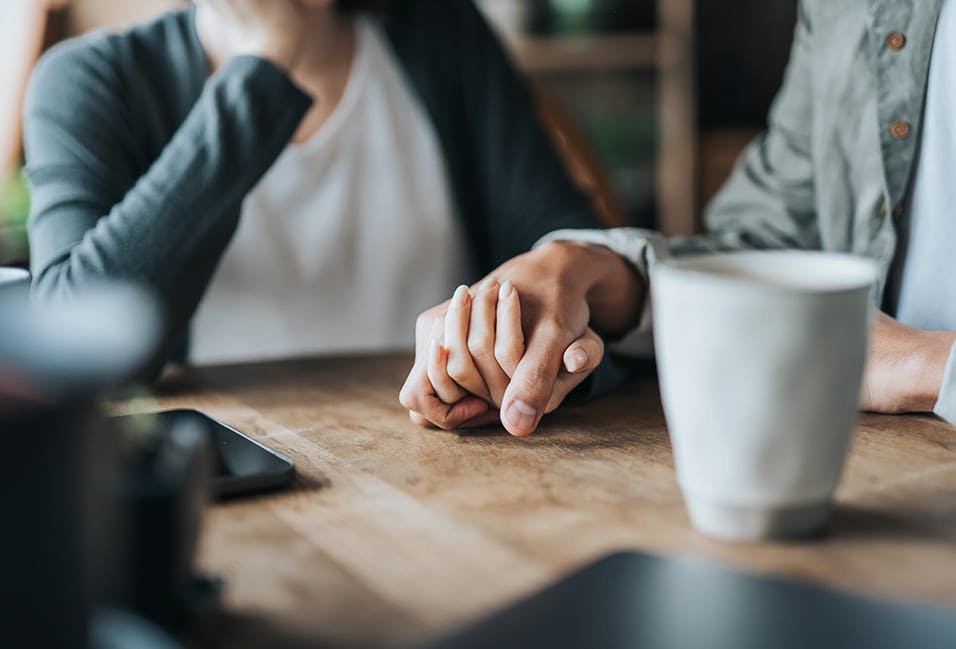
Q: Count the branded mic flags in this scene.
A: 0